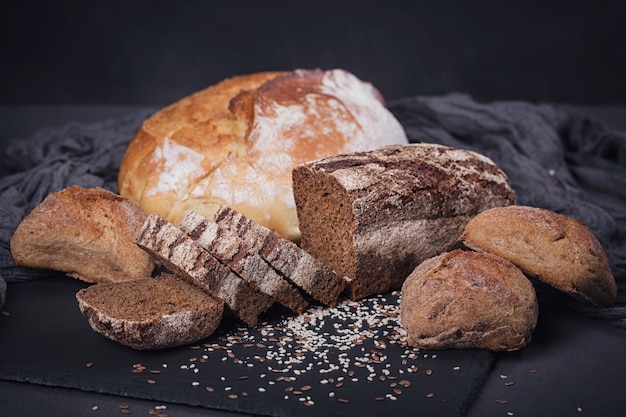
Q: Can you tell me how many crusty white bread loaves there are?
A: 1